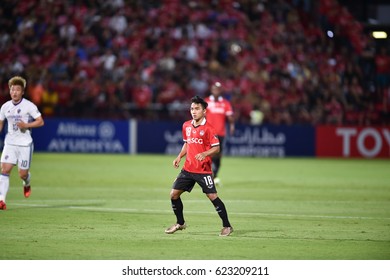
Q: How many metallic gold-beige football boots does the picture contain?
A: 2